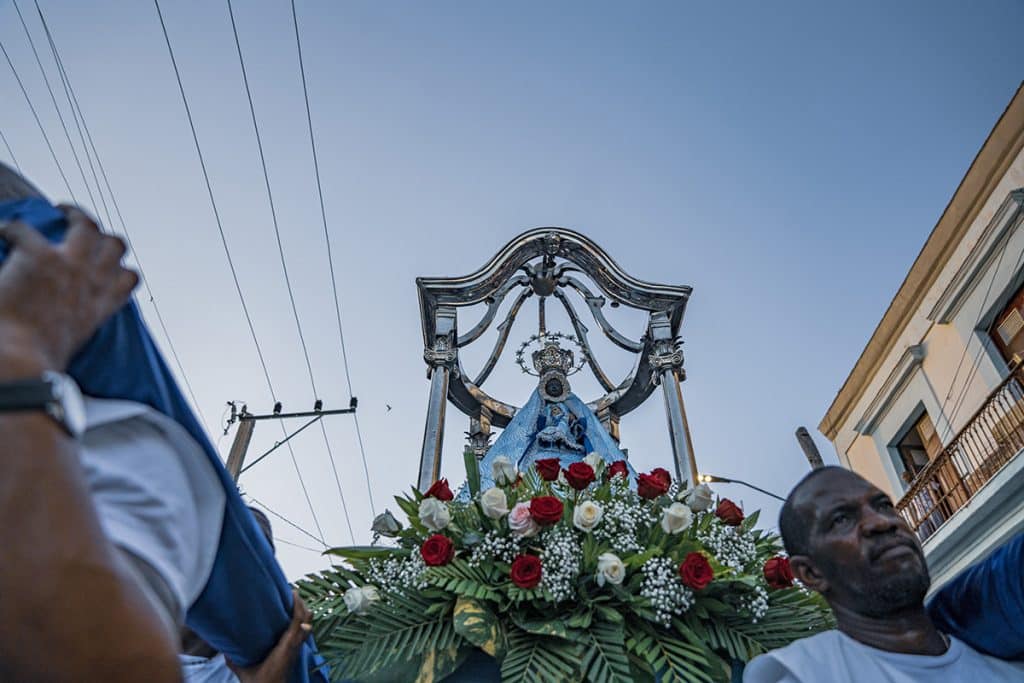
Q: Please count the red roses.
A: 11